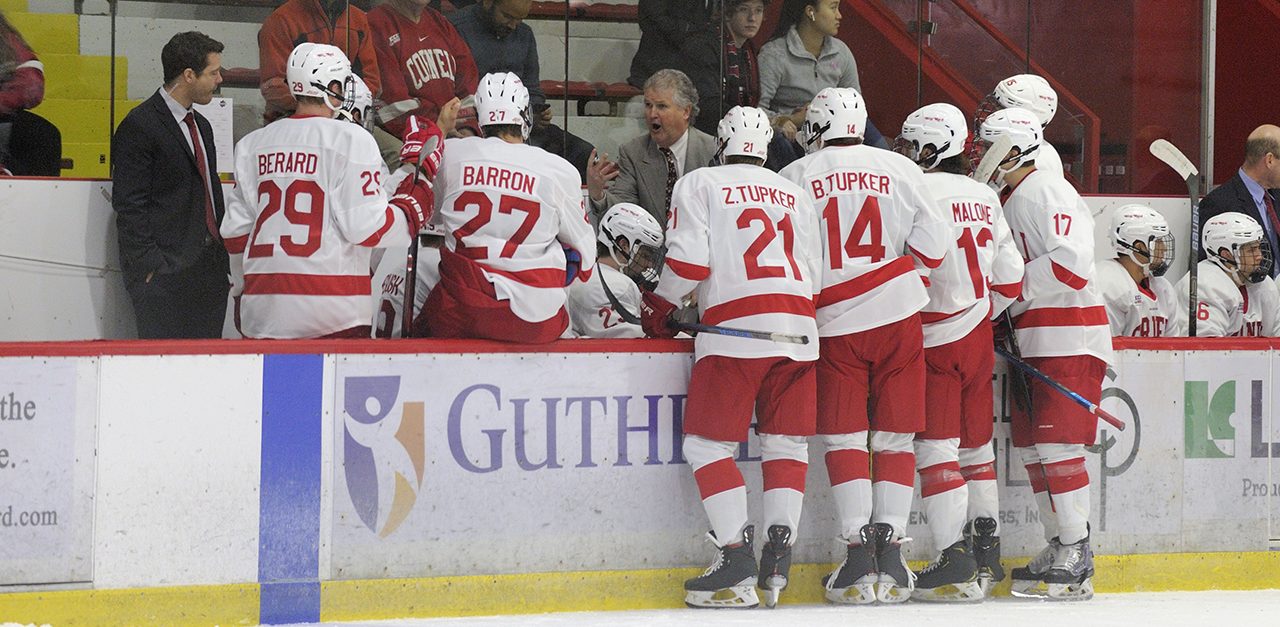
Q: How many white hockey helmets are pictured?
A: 11